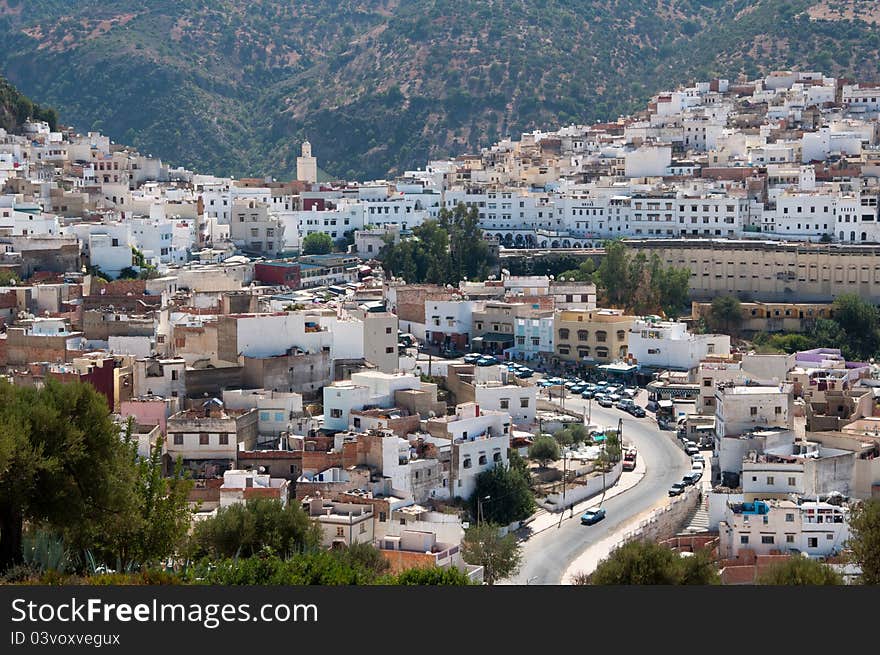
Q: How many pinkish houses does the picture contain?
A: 1